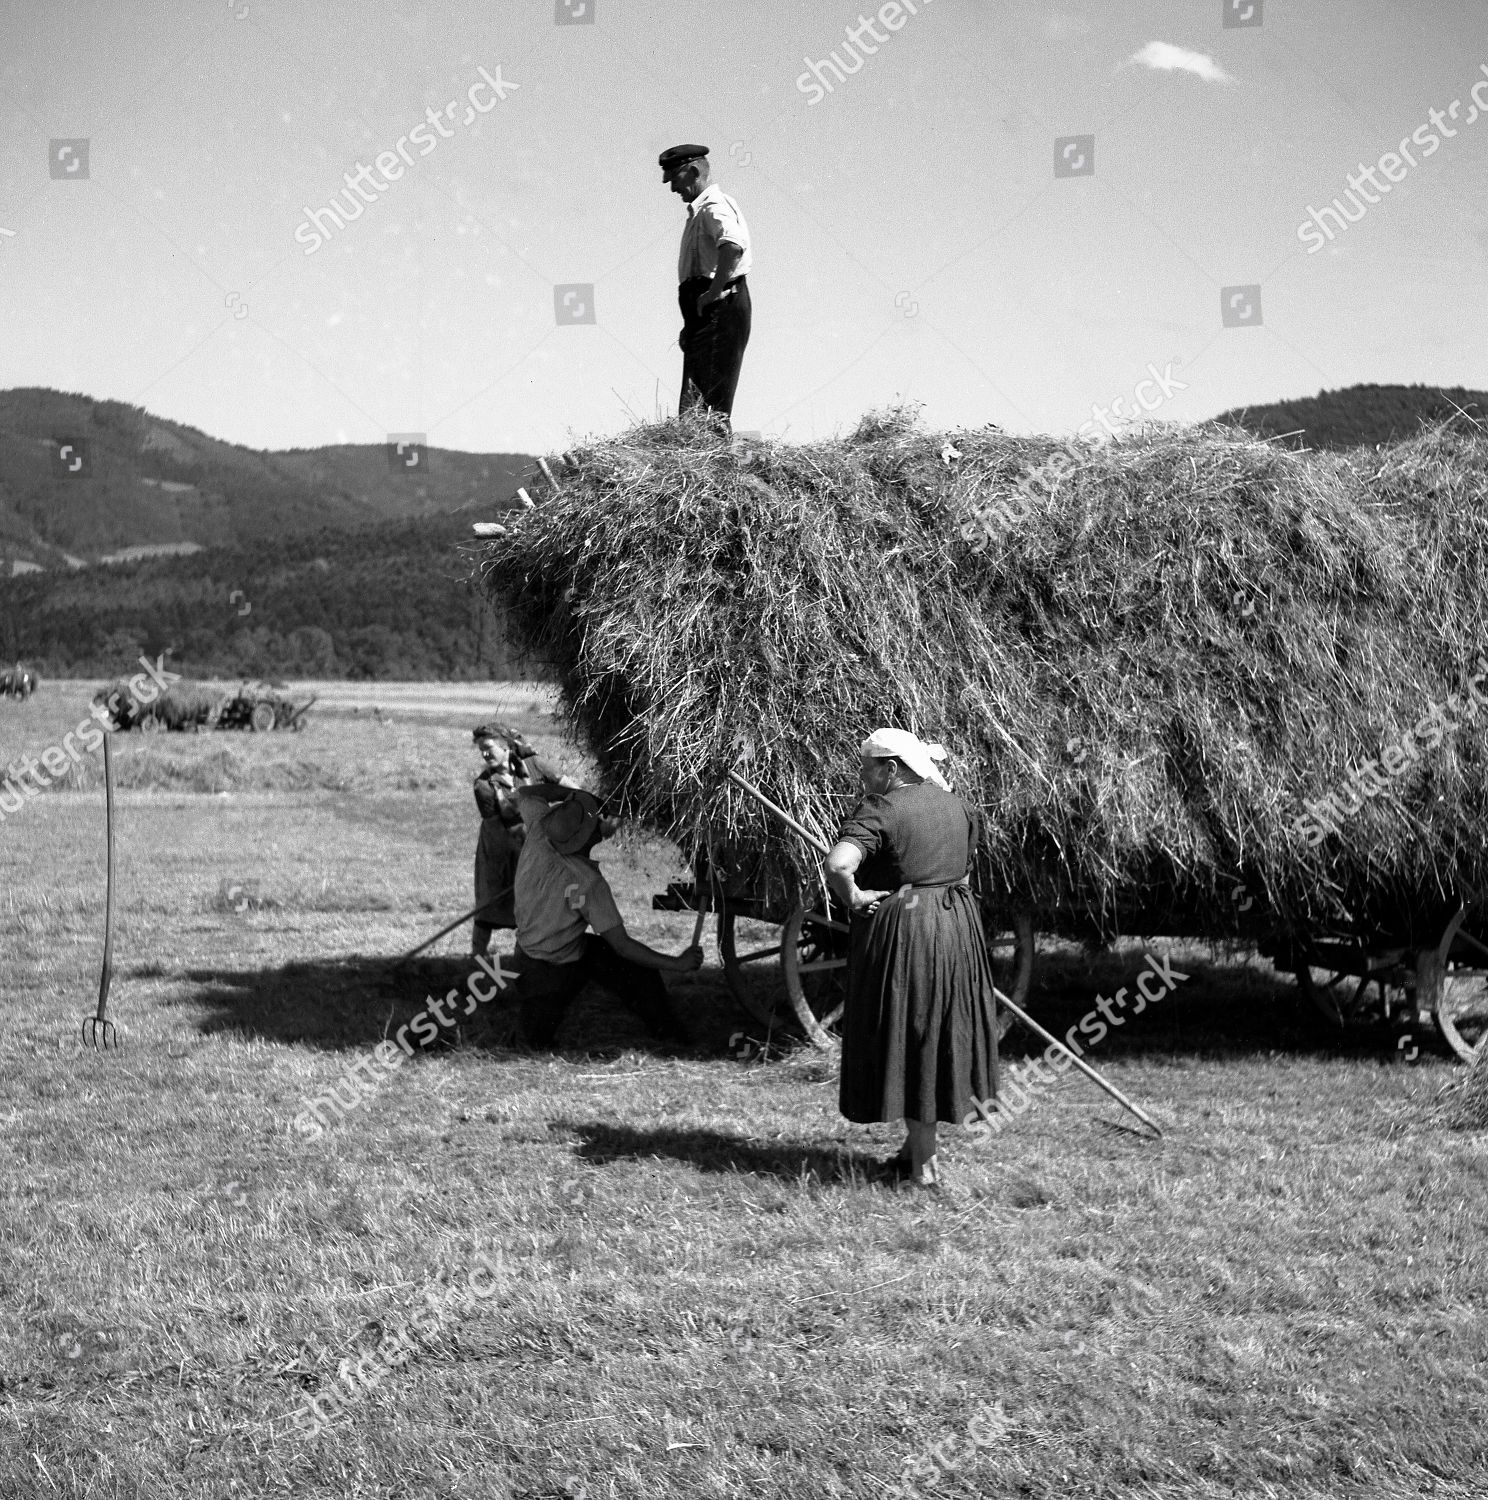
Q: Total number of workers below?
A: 3